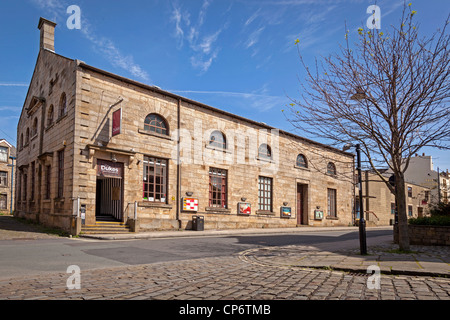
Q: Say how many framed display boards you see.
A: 4